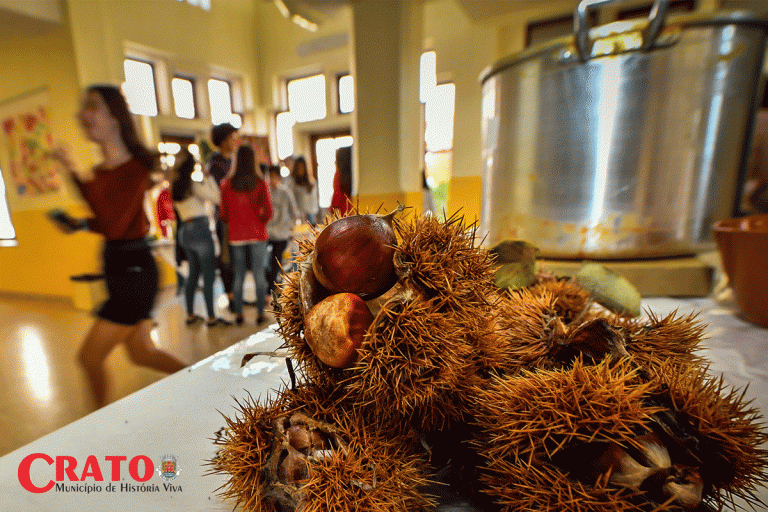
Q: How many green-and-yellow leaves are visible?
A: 2